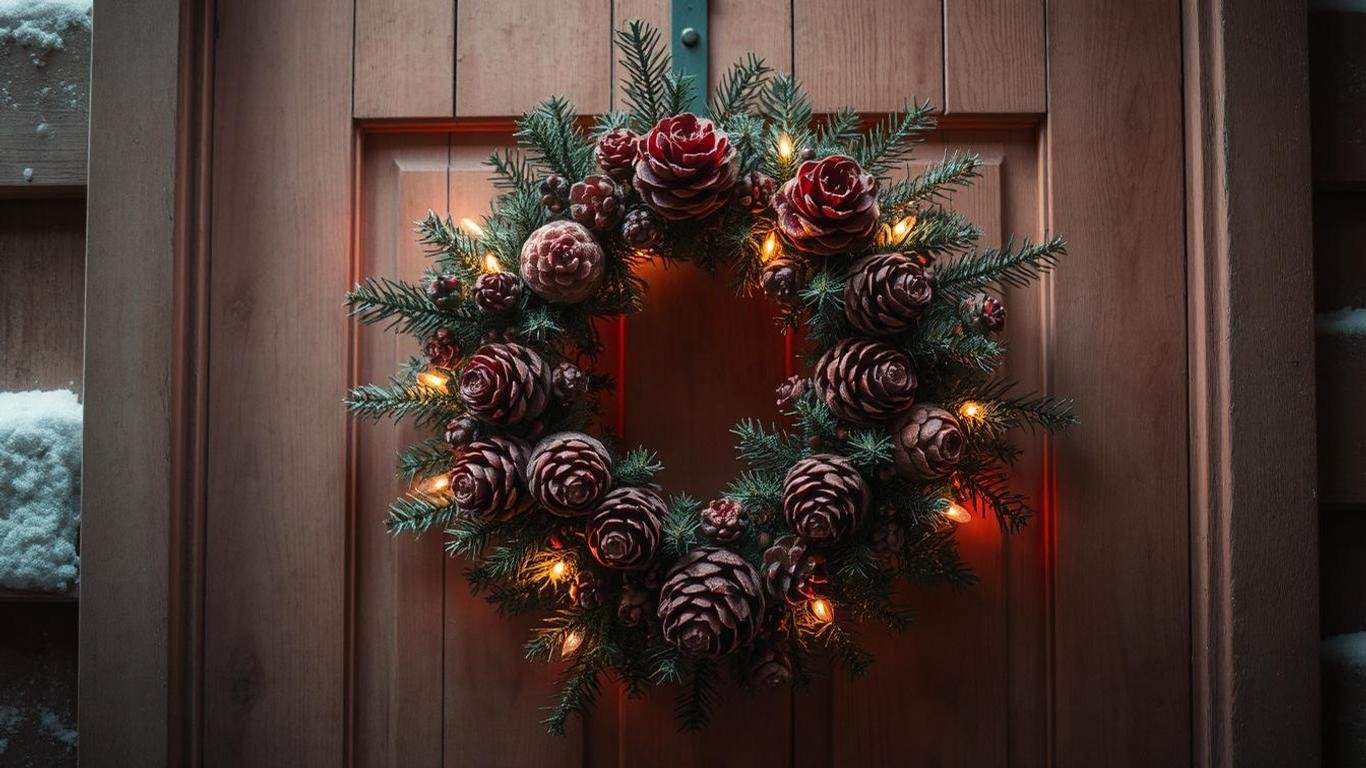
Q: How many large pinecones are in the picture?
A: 12